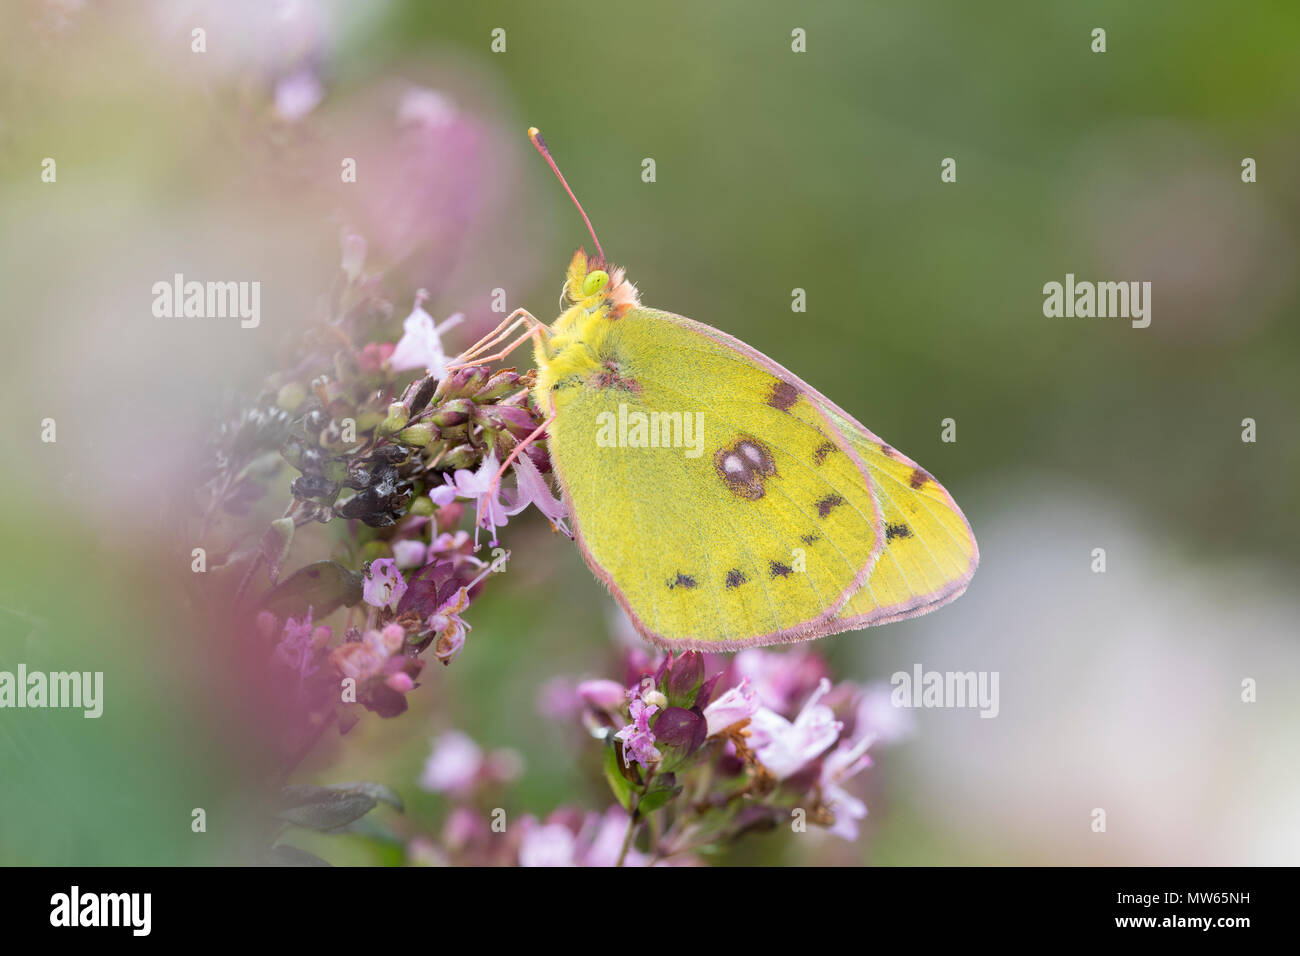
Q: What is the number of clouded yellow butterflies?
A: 1